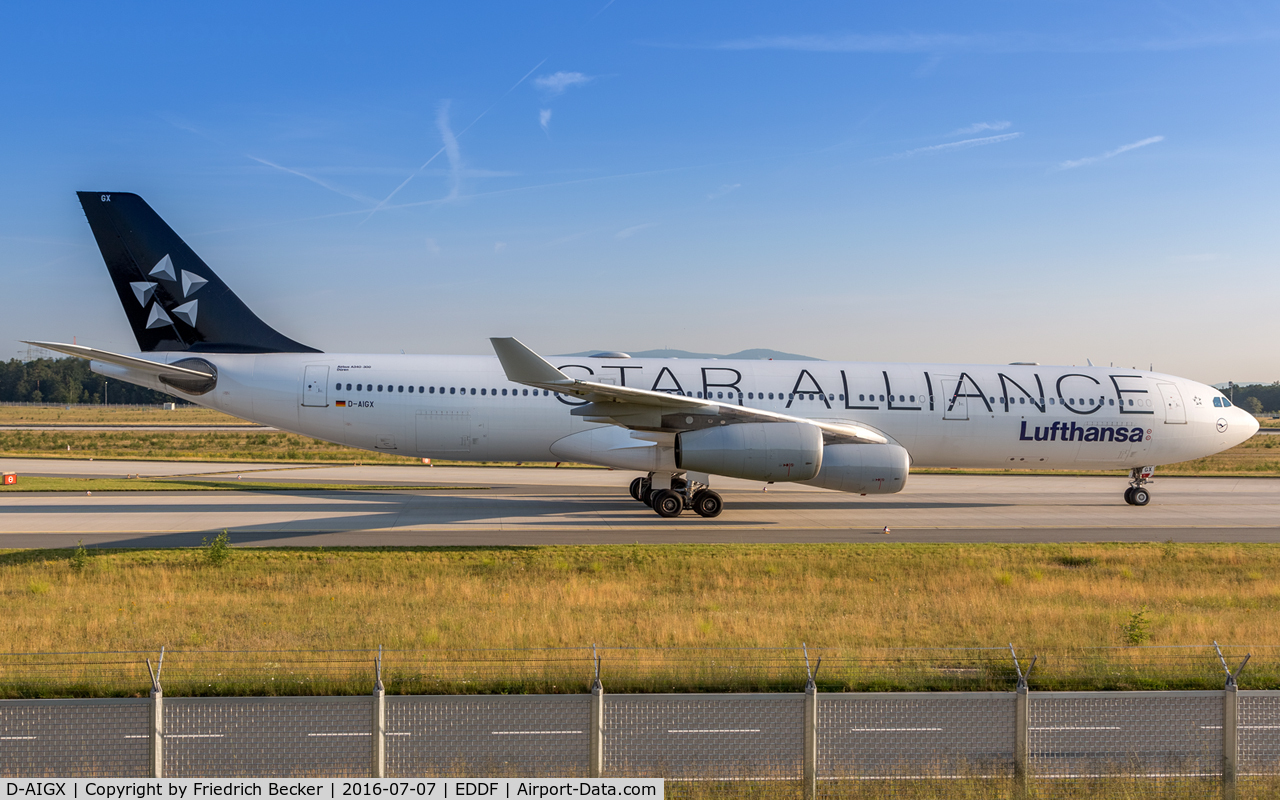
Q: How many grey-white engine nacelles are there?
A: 2